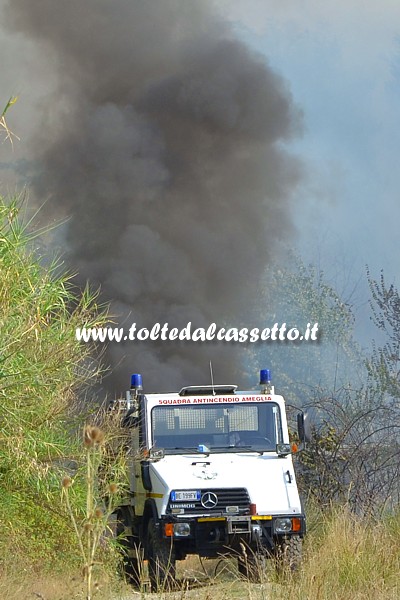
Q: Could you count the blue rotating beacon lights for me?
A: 2